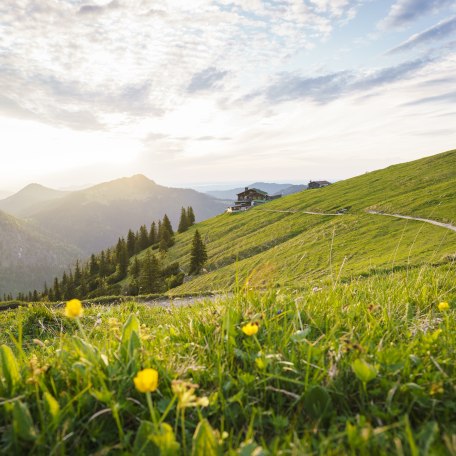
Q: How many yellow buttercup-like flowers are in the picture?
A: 4